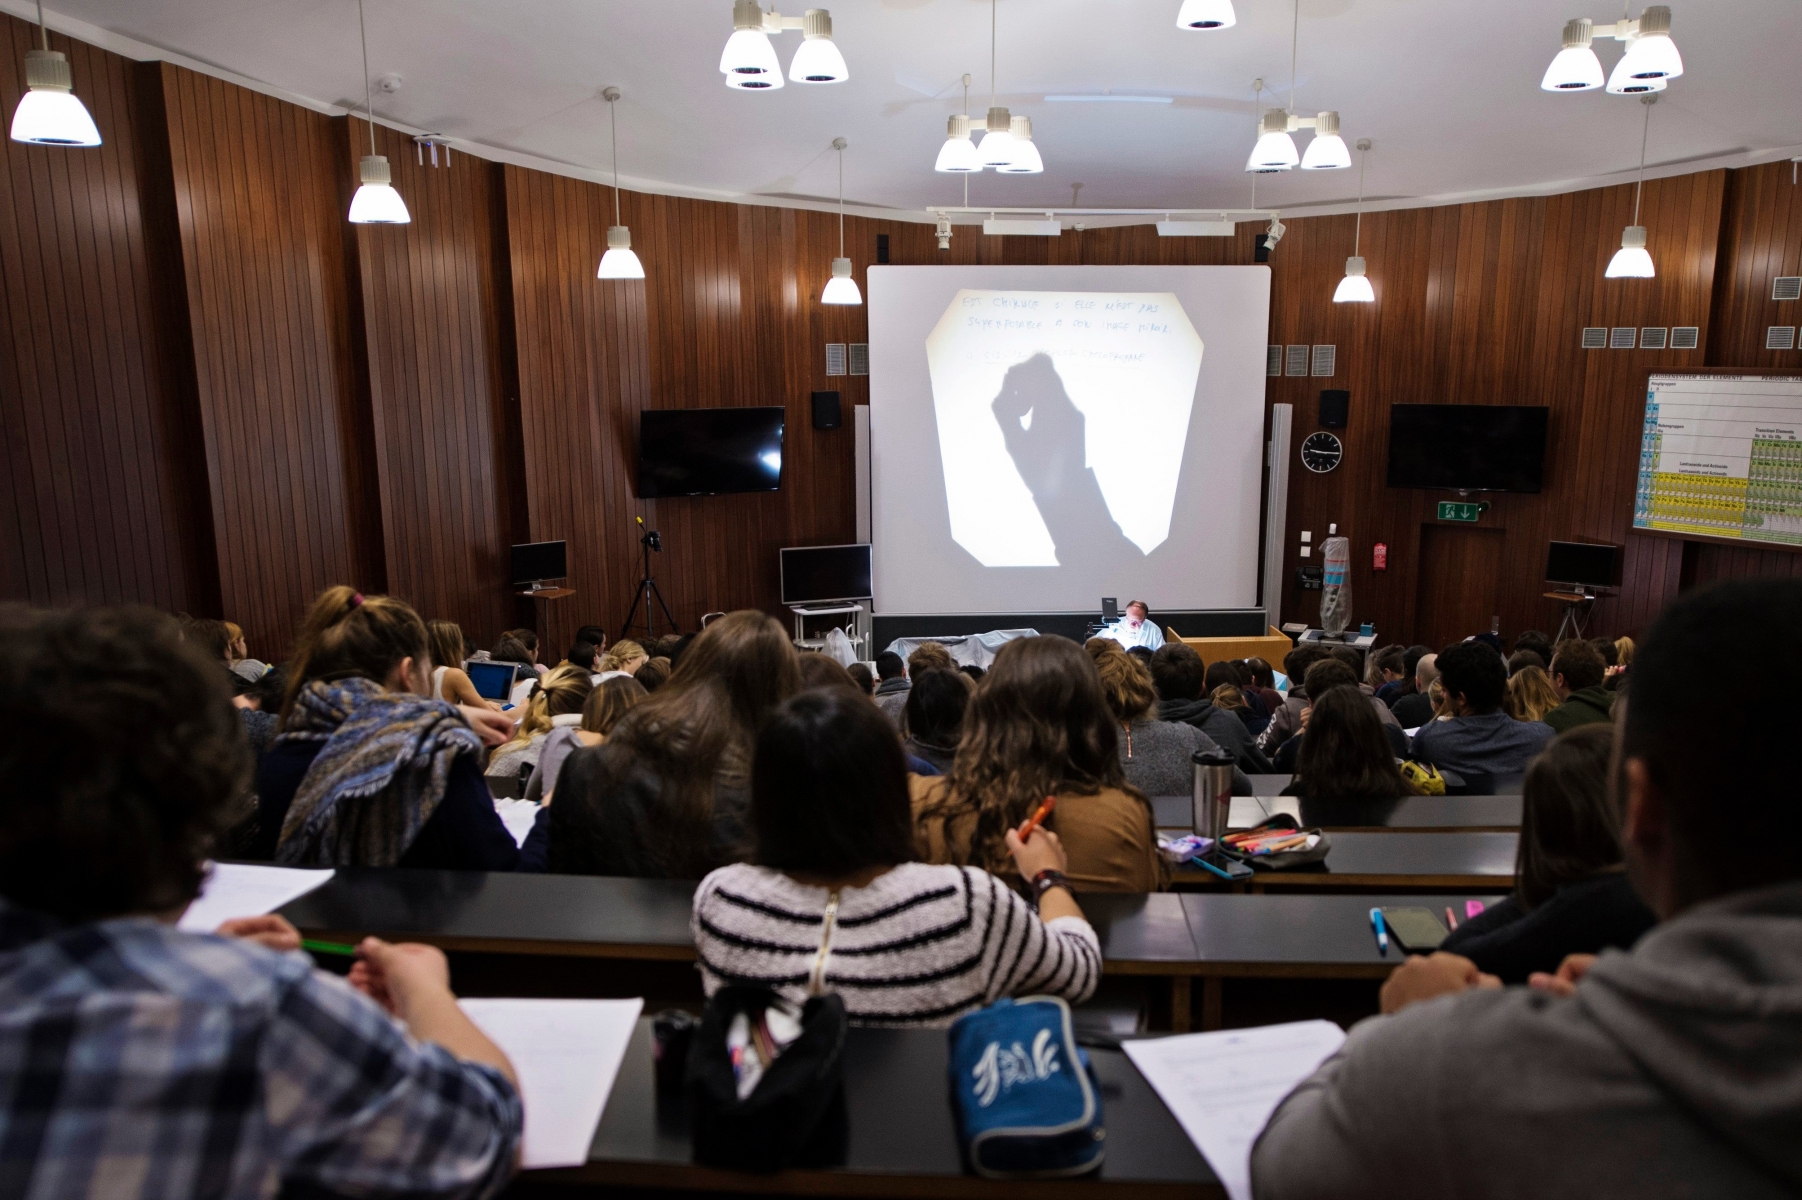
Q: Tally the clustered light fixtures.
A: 4